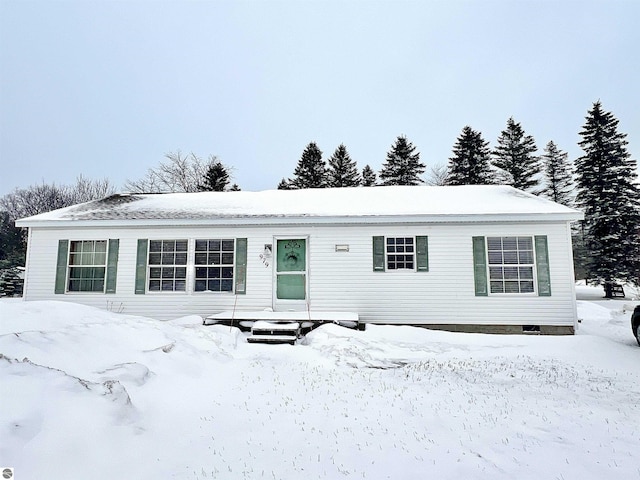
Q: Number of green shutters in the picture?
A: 8